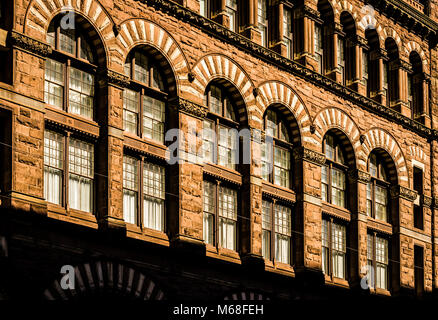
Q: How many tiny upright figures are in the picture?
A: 0